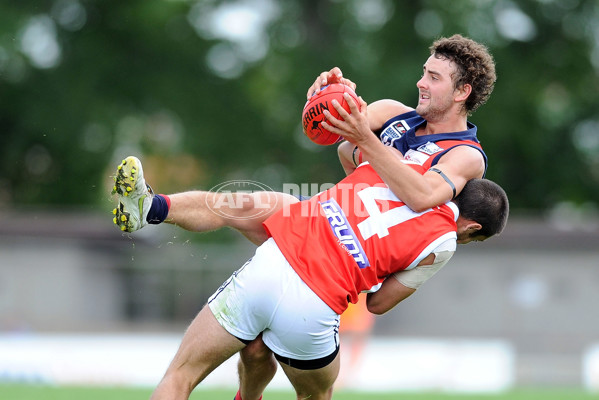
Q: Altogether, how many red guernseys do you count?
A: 1